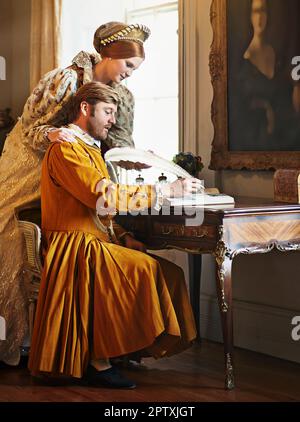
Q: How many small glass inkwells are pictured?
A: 2